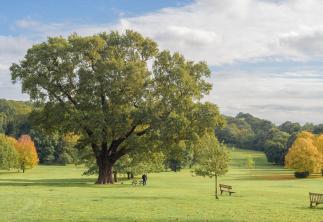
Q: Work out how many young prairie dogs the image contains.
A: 0